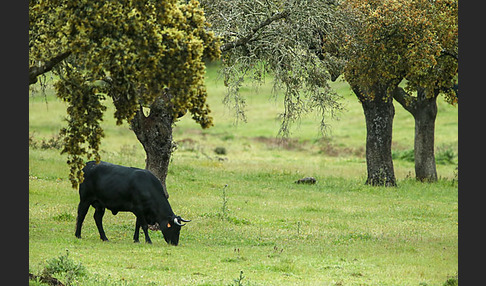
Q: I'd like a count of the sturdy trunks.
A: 3